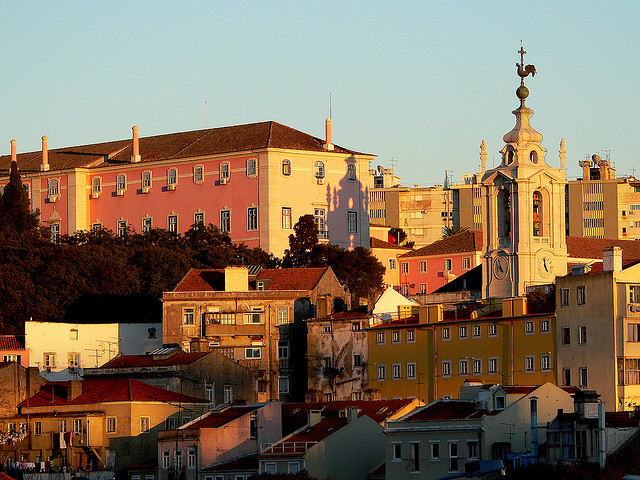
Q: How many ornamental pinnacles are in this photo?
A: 2